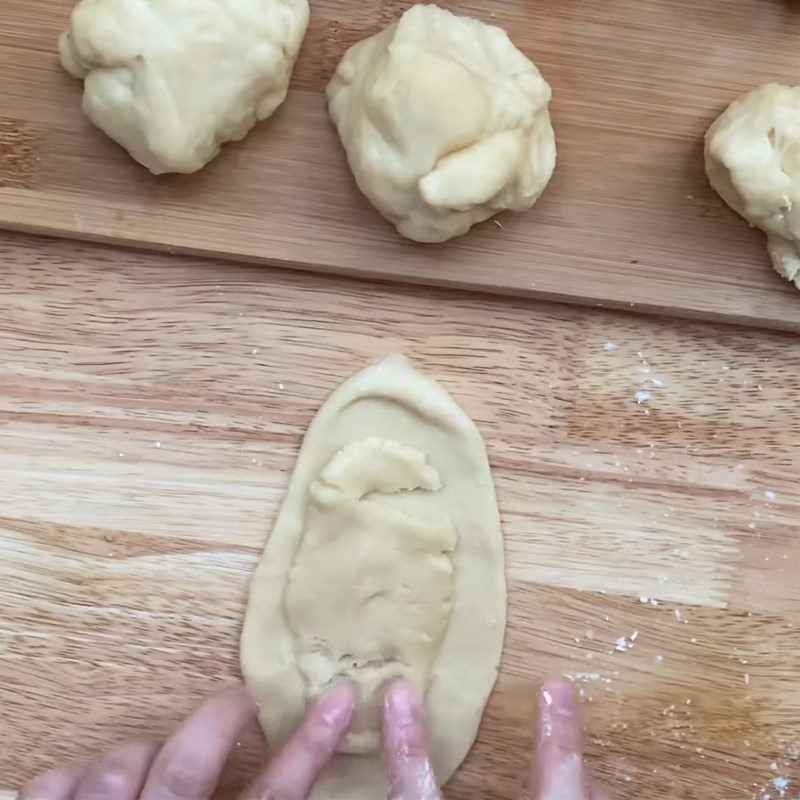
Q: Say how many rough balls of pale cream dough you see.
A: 3